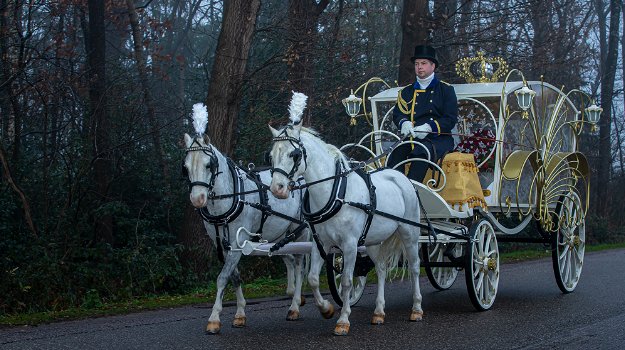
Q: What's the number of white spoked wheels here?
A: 4